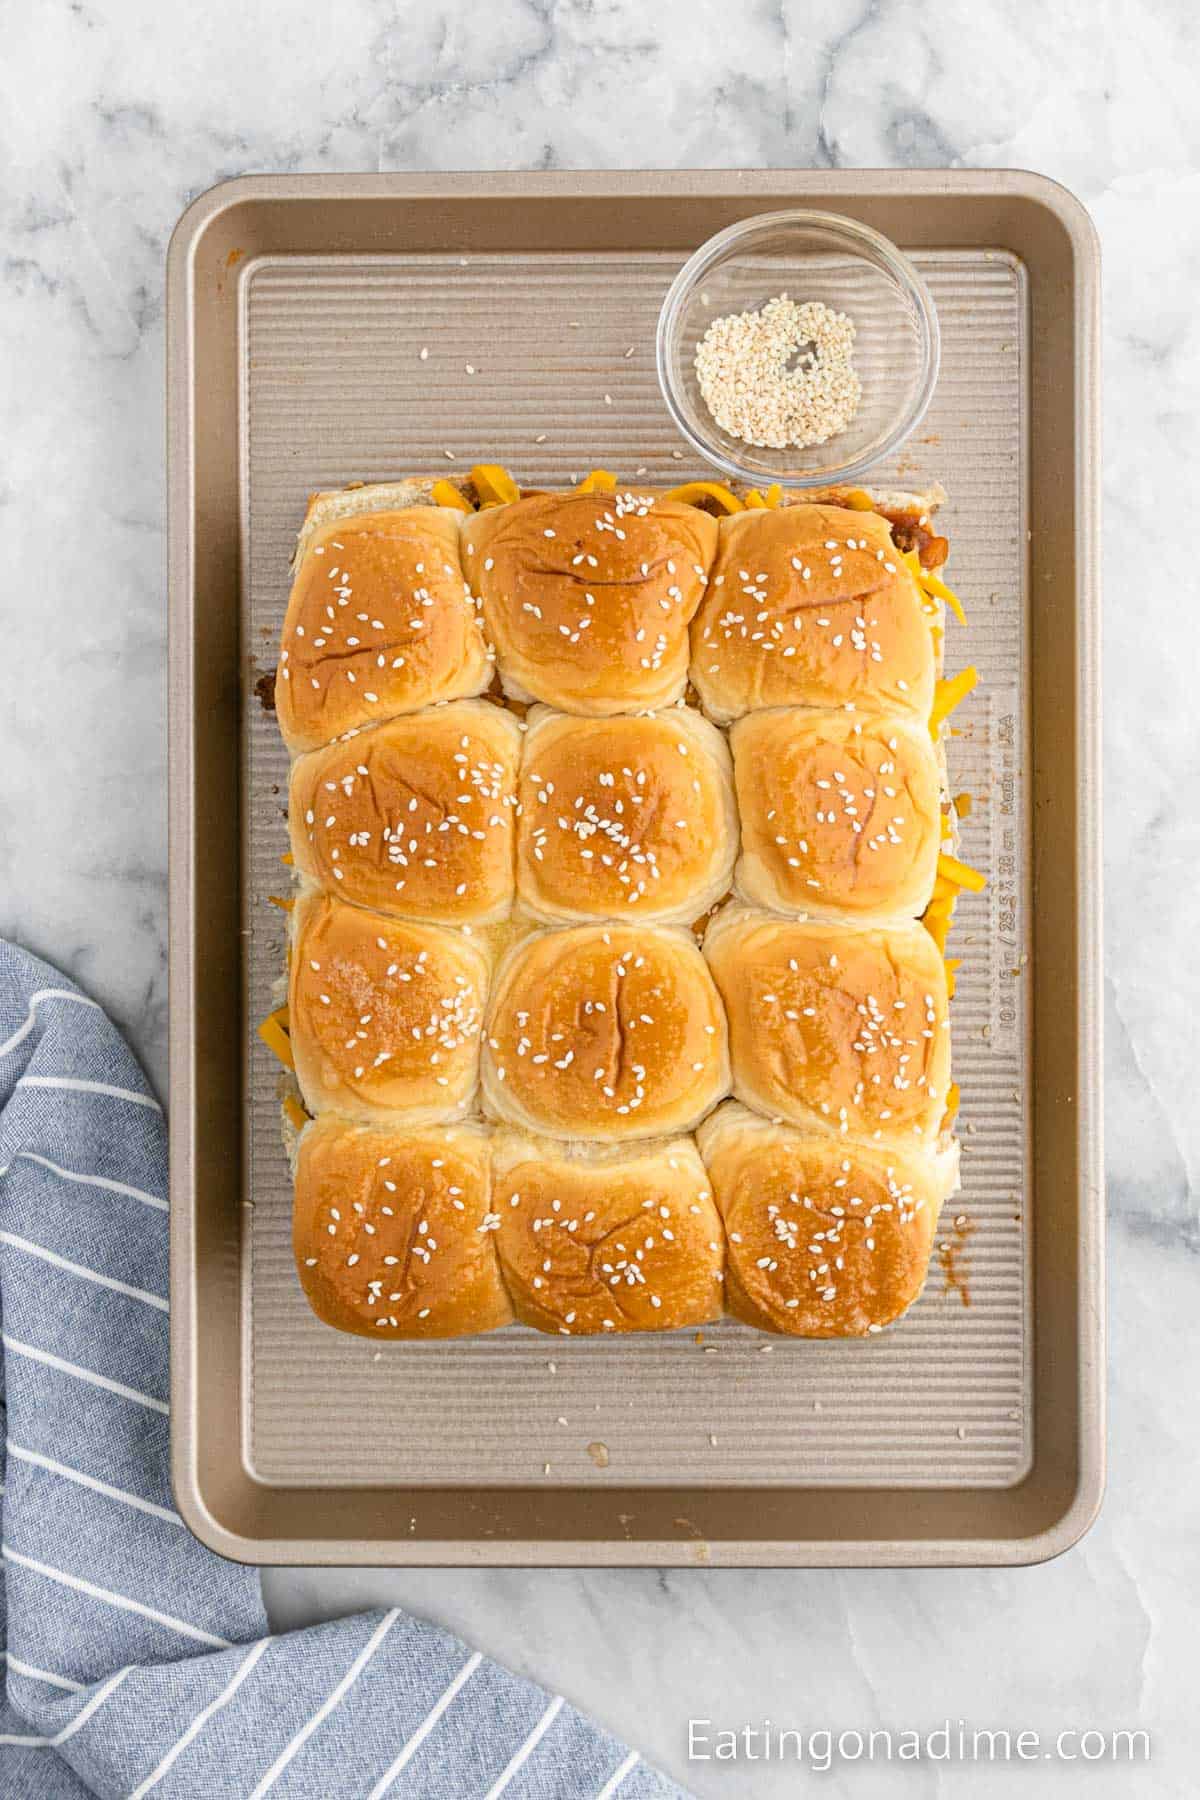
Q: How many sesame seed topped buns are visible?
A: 12